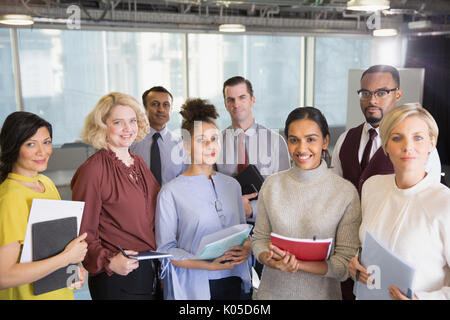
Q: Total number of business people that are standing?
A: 8